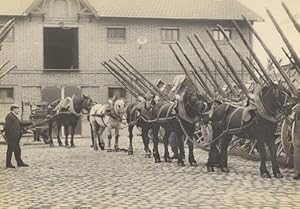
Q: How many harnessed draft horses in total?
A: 5